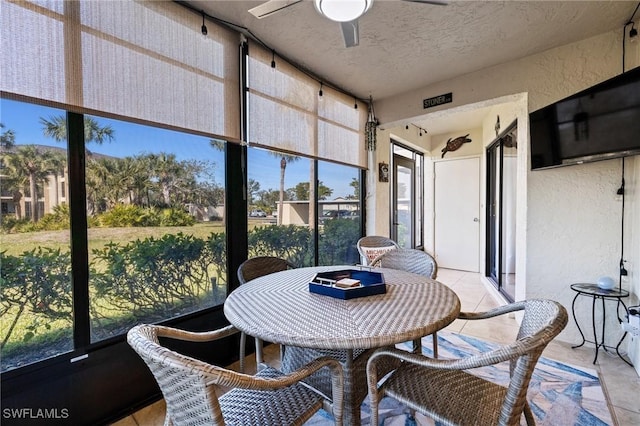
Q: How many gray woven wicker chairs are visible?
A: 5